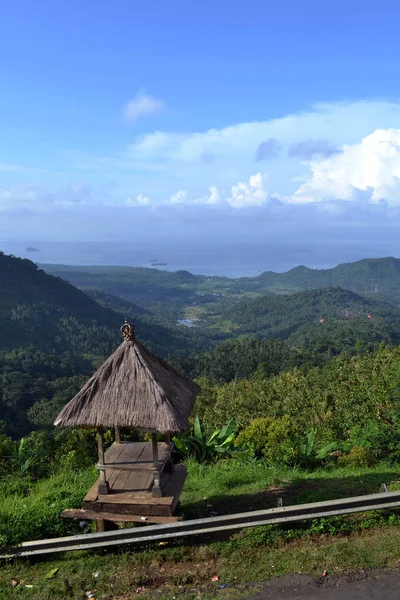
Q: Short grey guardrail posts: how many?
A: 2